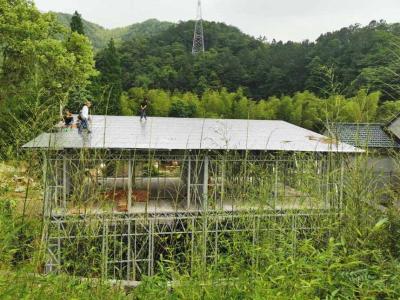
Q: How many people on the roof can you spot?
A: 3